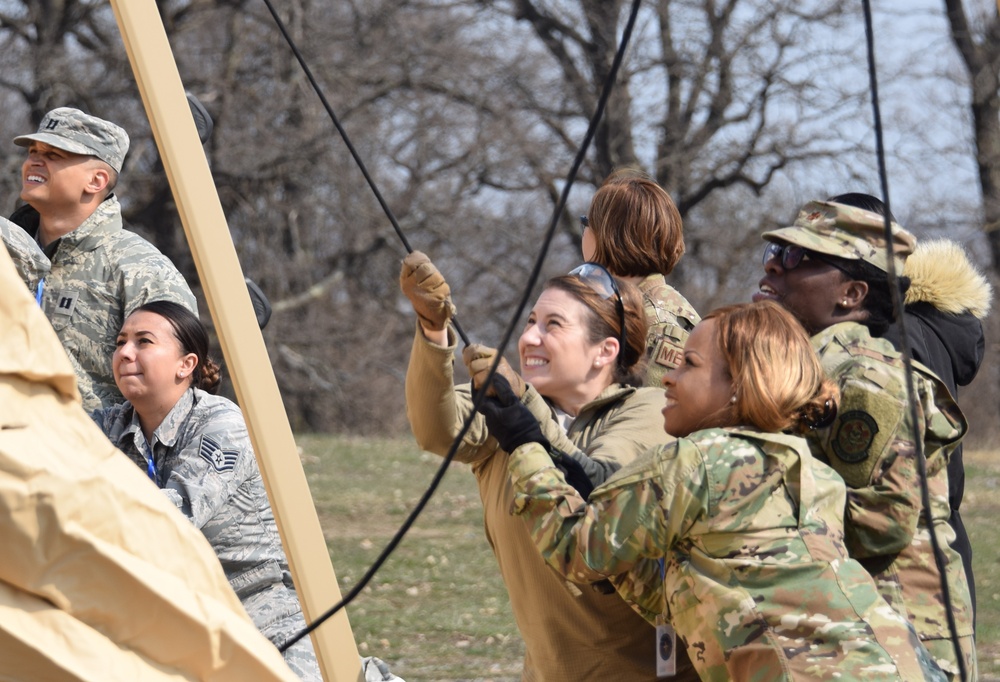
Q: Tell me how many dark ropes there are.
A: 3